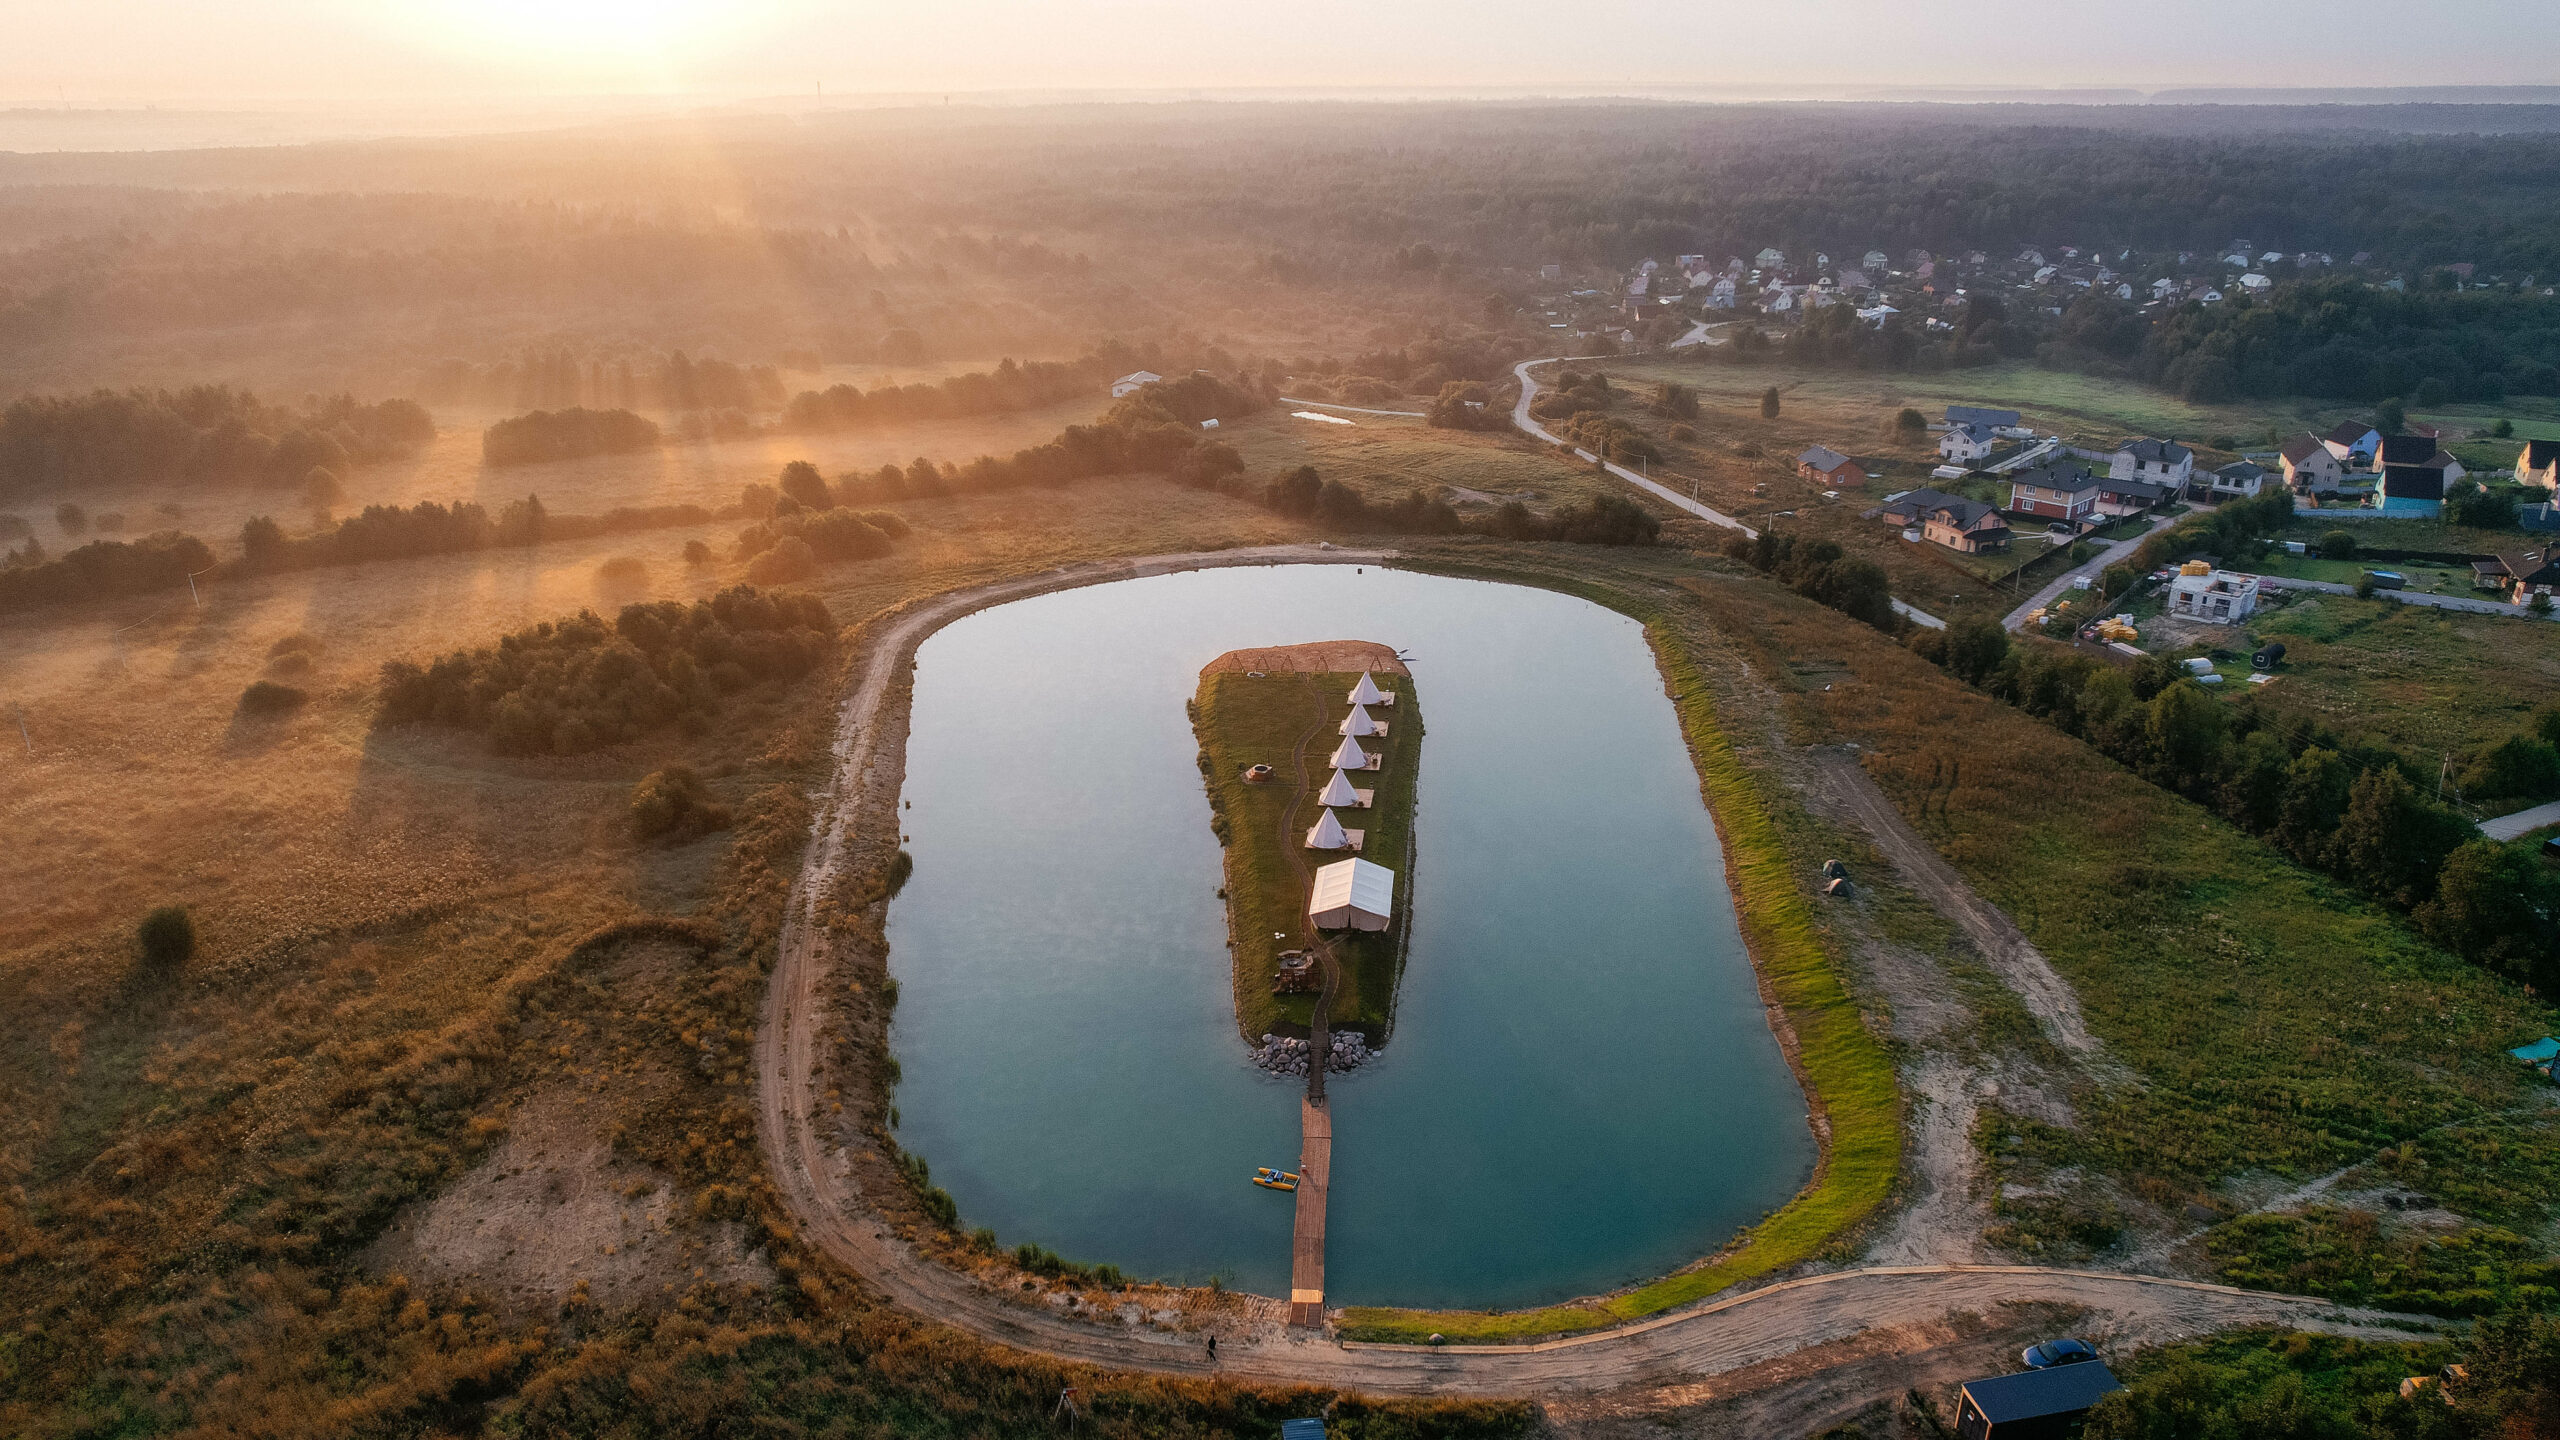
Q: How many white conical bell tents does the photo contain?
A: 5